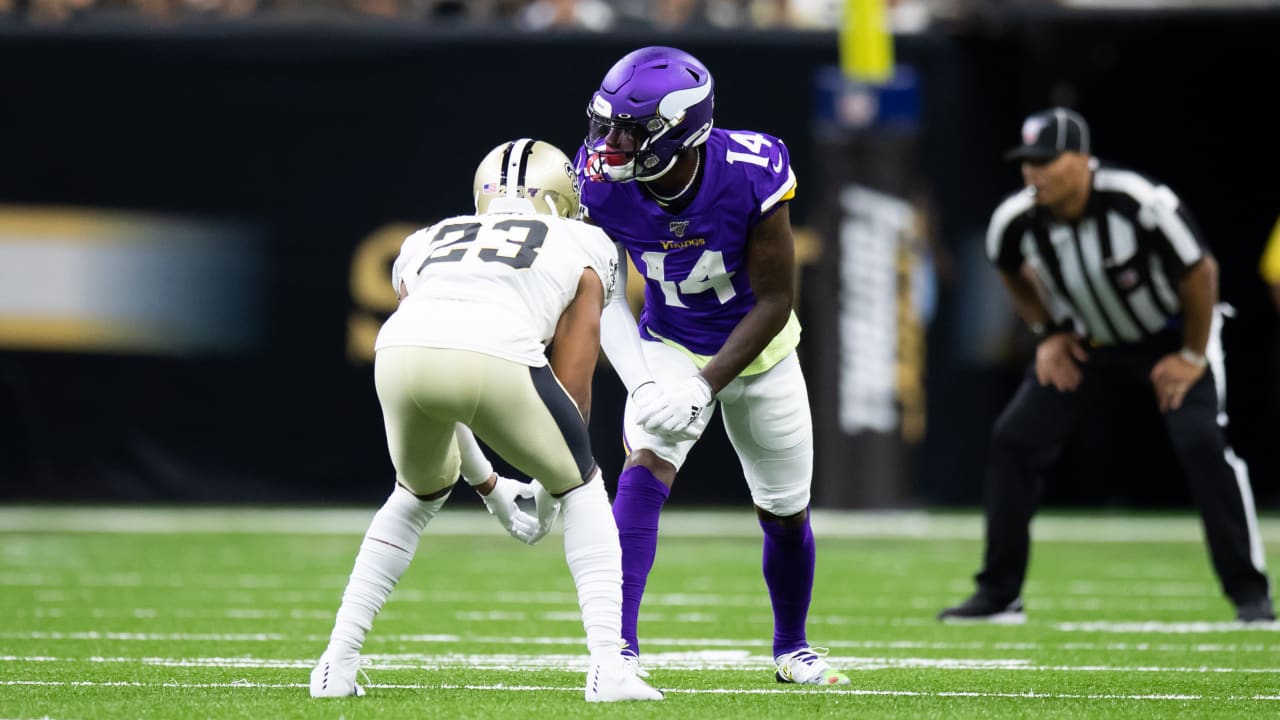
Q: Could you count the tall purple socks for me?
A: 2